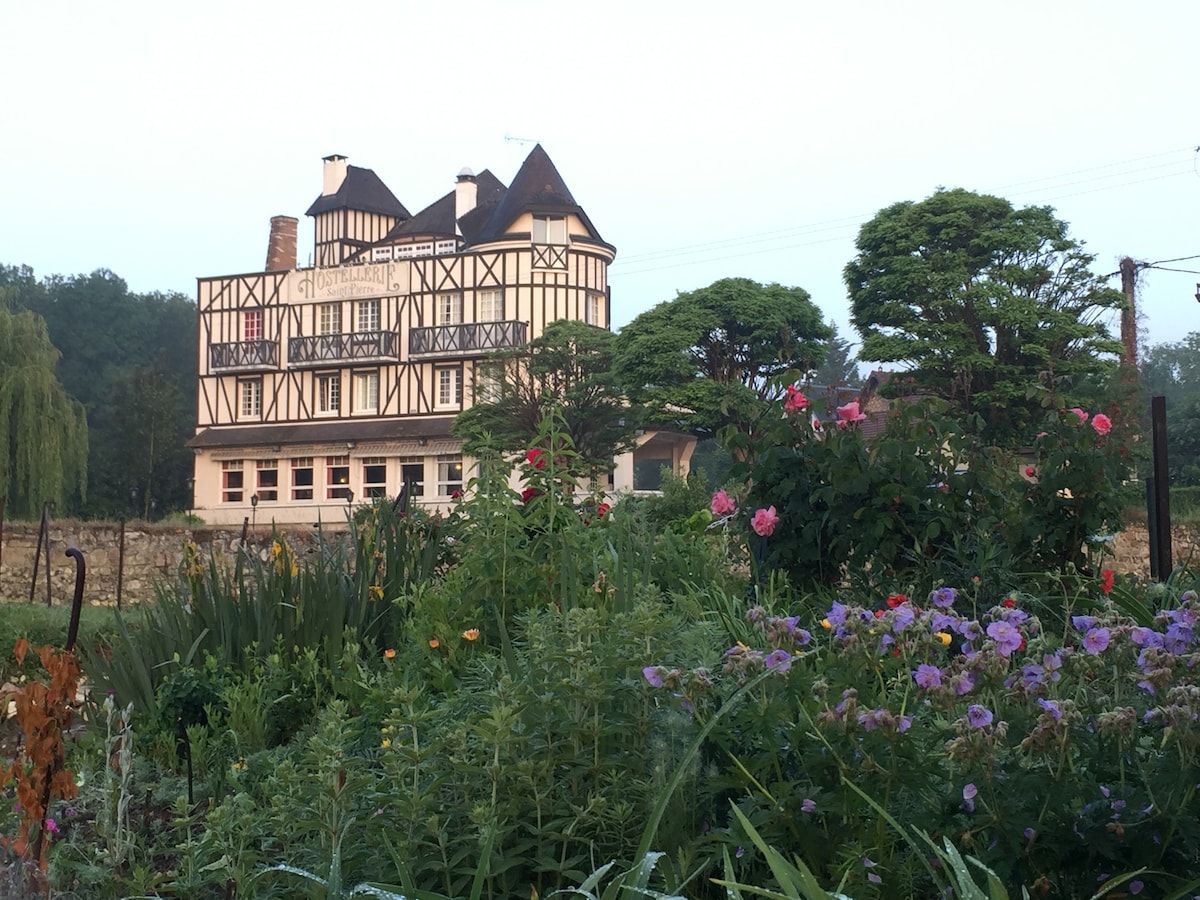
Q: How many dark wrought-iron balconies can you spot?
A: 3